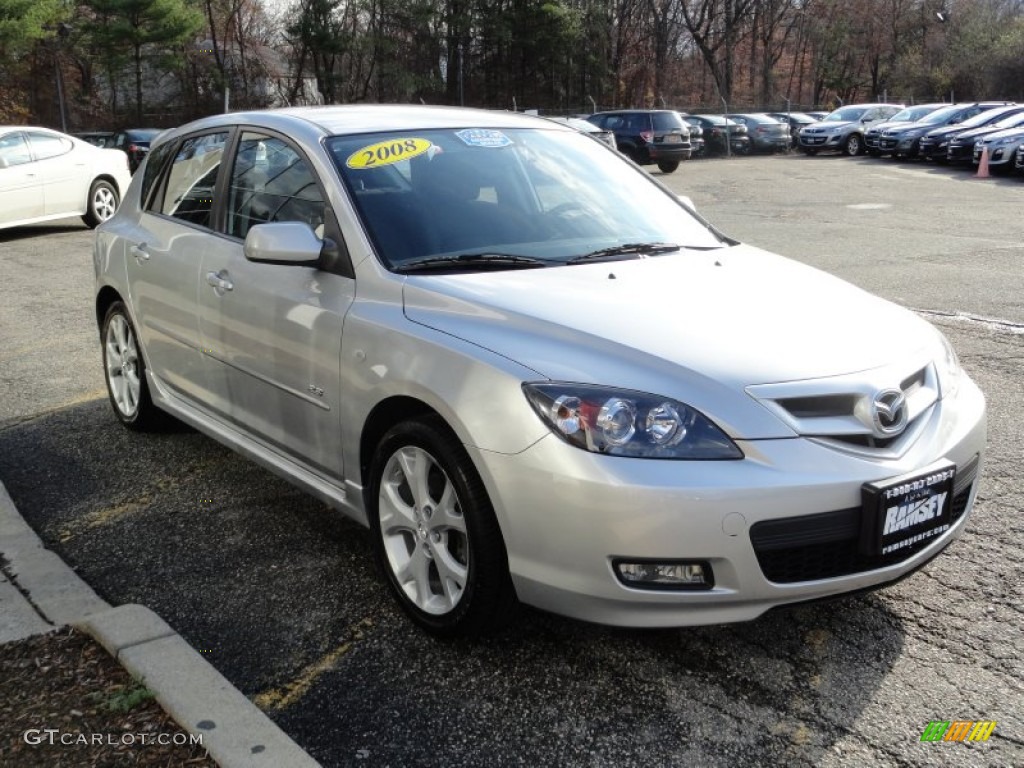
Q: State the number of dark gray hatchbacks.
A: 0